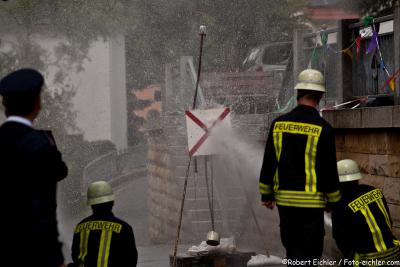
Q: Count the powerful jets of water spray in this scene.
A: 1